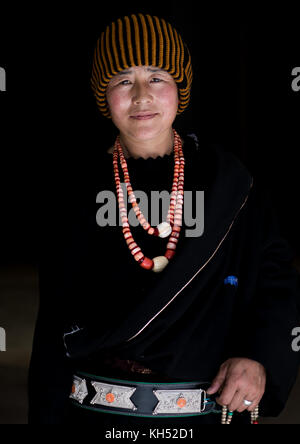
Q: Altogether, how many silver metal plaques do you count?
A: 3